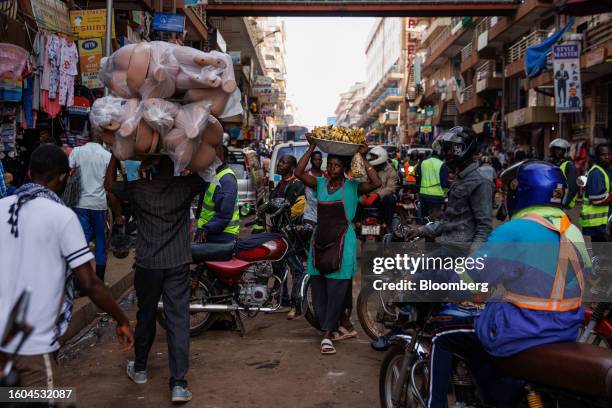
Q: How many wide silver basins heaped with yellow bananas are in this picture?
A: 1